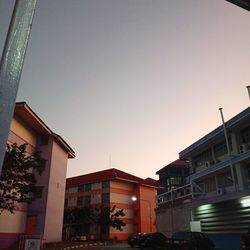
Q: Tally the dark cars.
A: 3